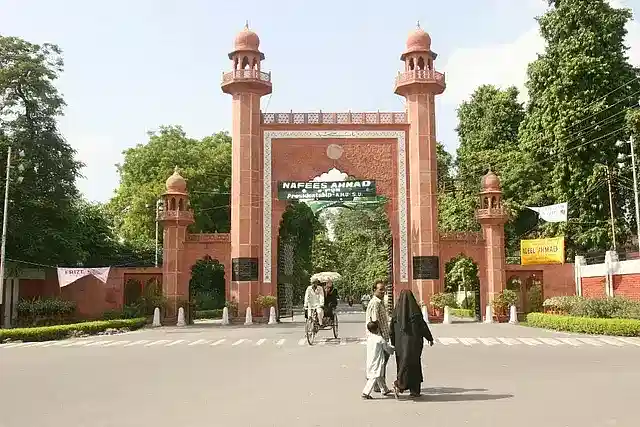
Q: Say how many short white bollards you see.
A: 9